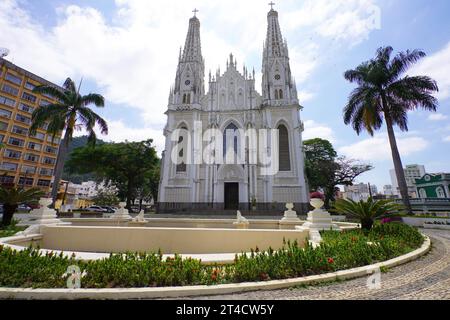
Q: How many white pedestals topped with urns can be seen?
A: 4